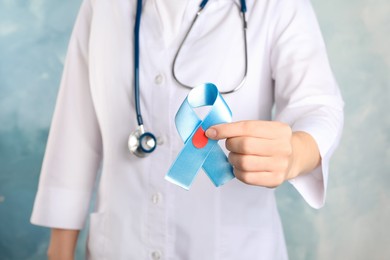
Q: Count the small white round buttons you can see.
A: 4